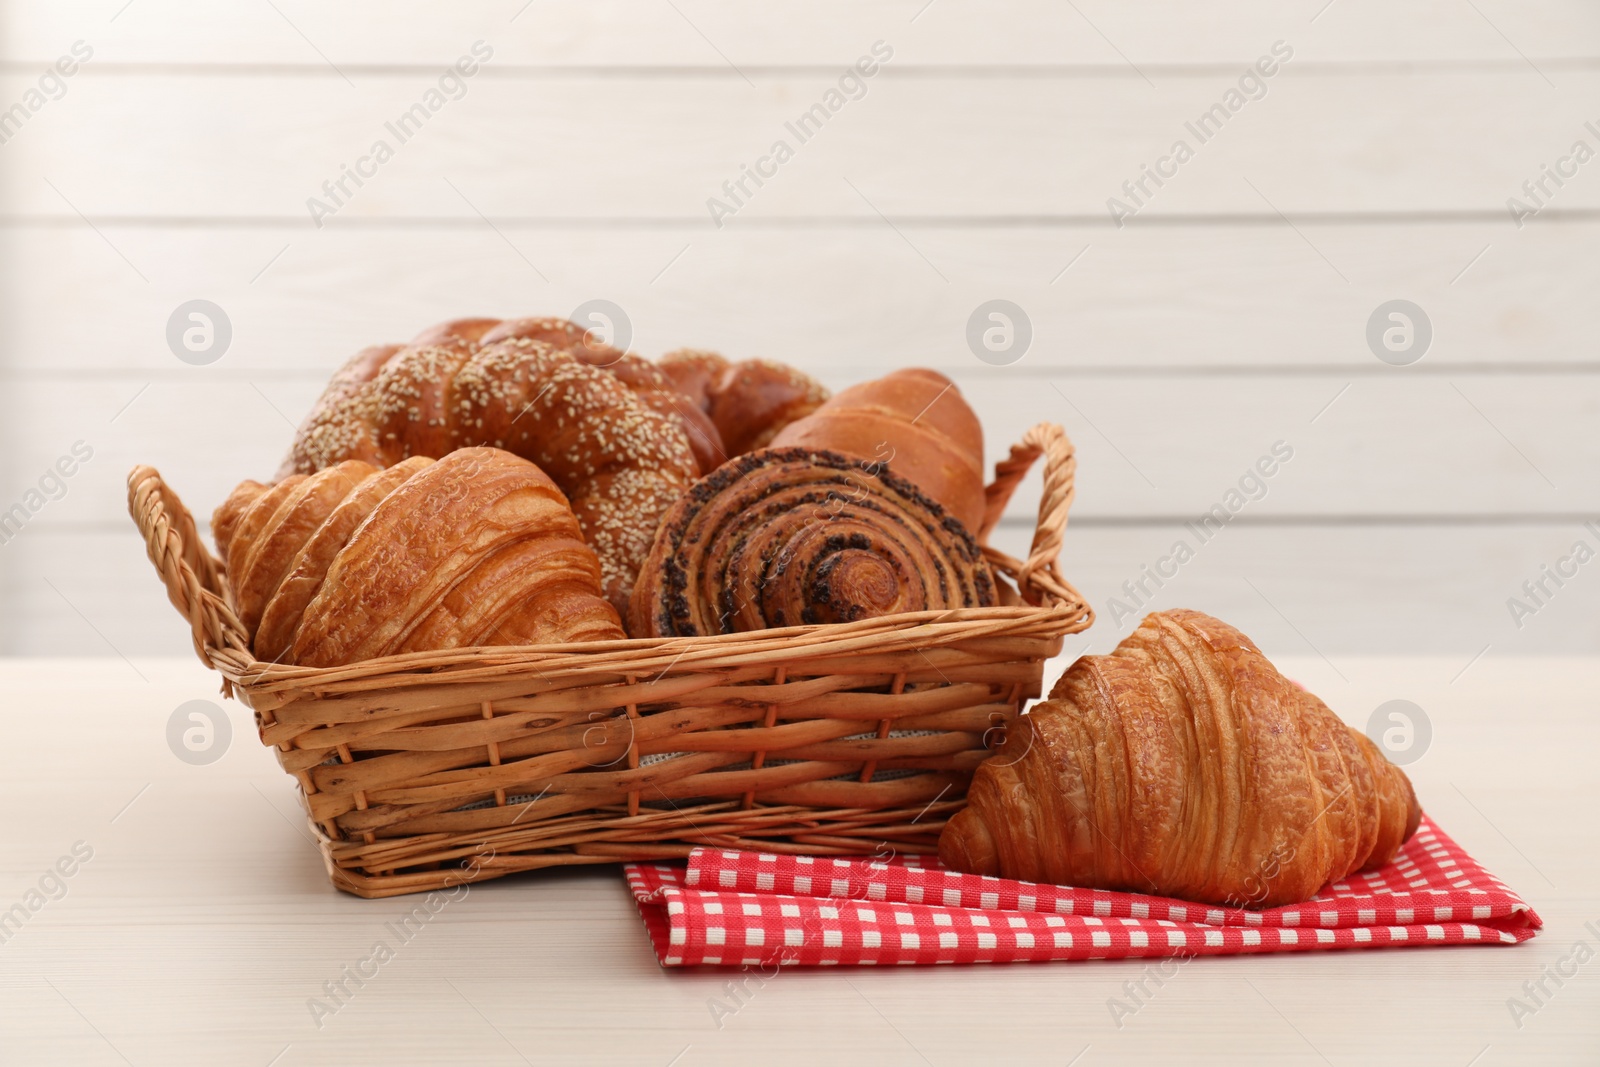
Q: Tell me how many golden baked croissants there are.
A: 2